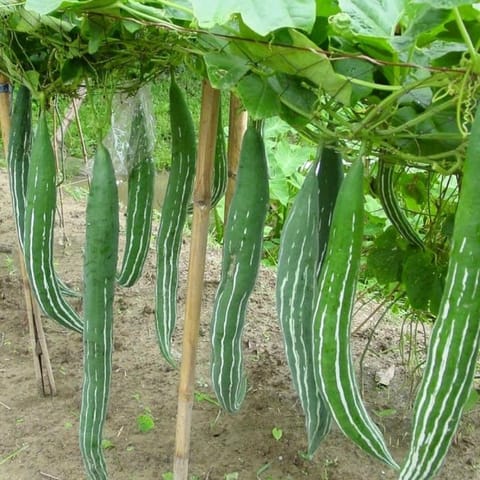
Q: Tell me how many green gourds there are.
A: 12